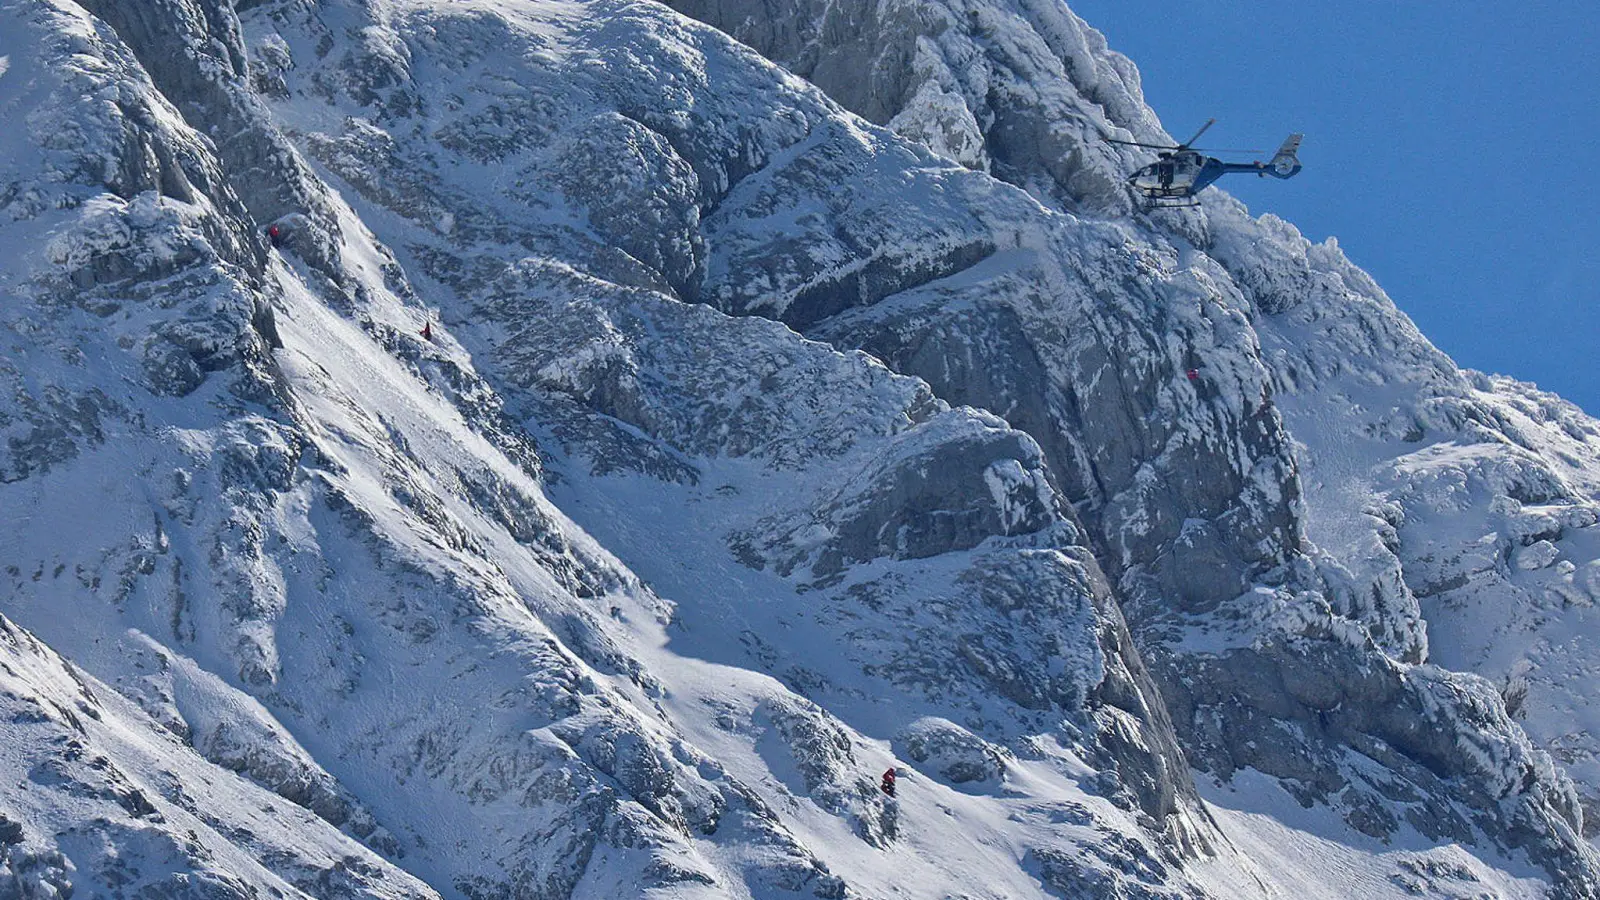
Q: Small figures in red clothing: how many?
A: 4